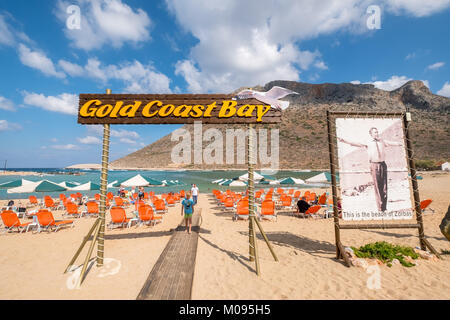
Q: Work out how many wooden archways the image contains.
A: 1